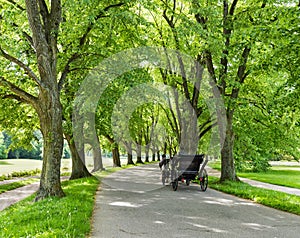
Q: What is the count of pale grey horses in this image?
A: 0